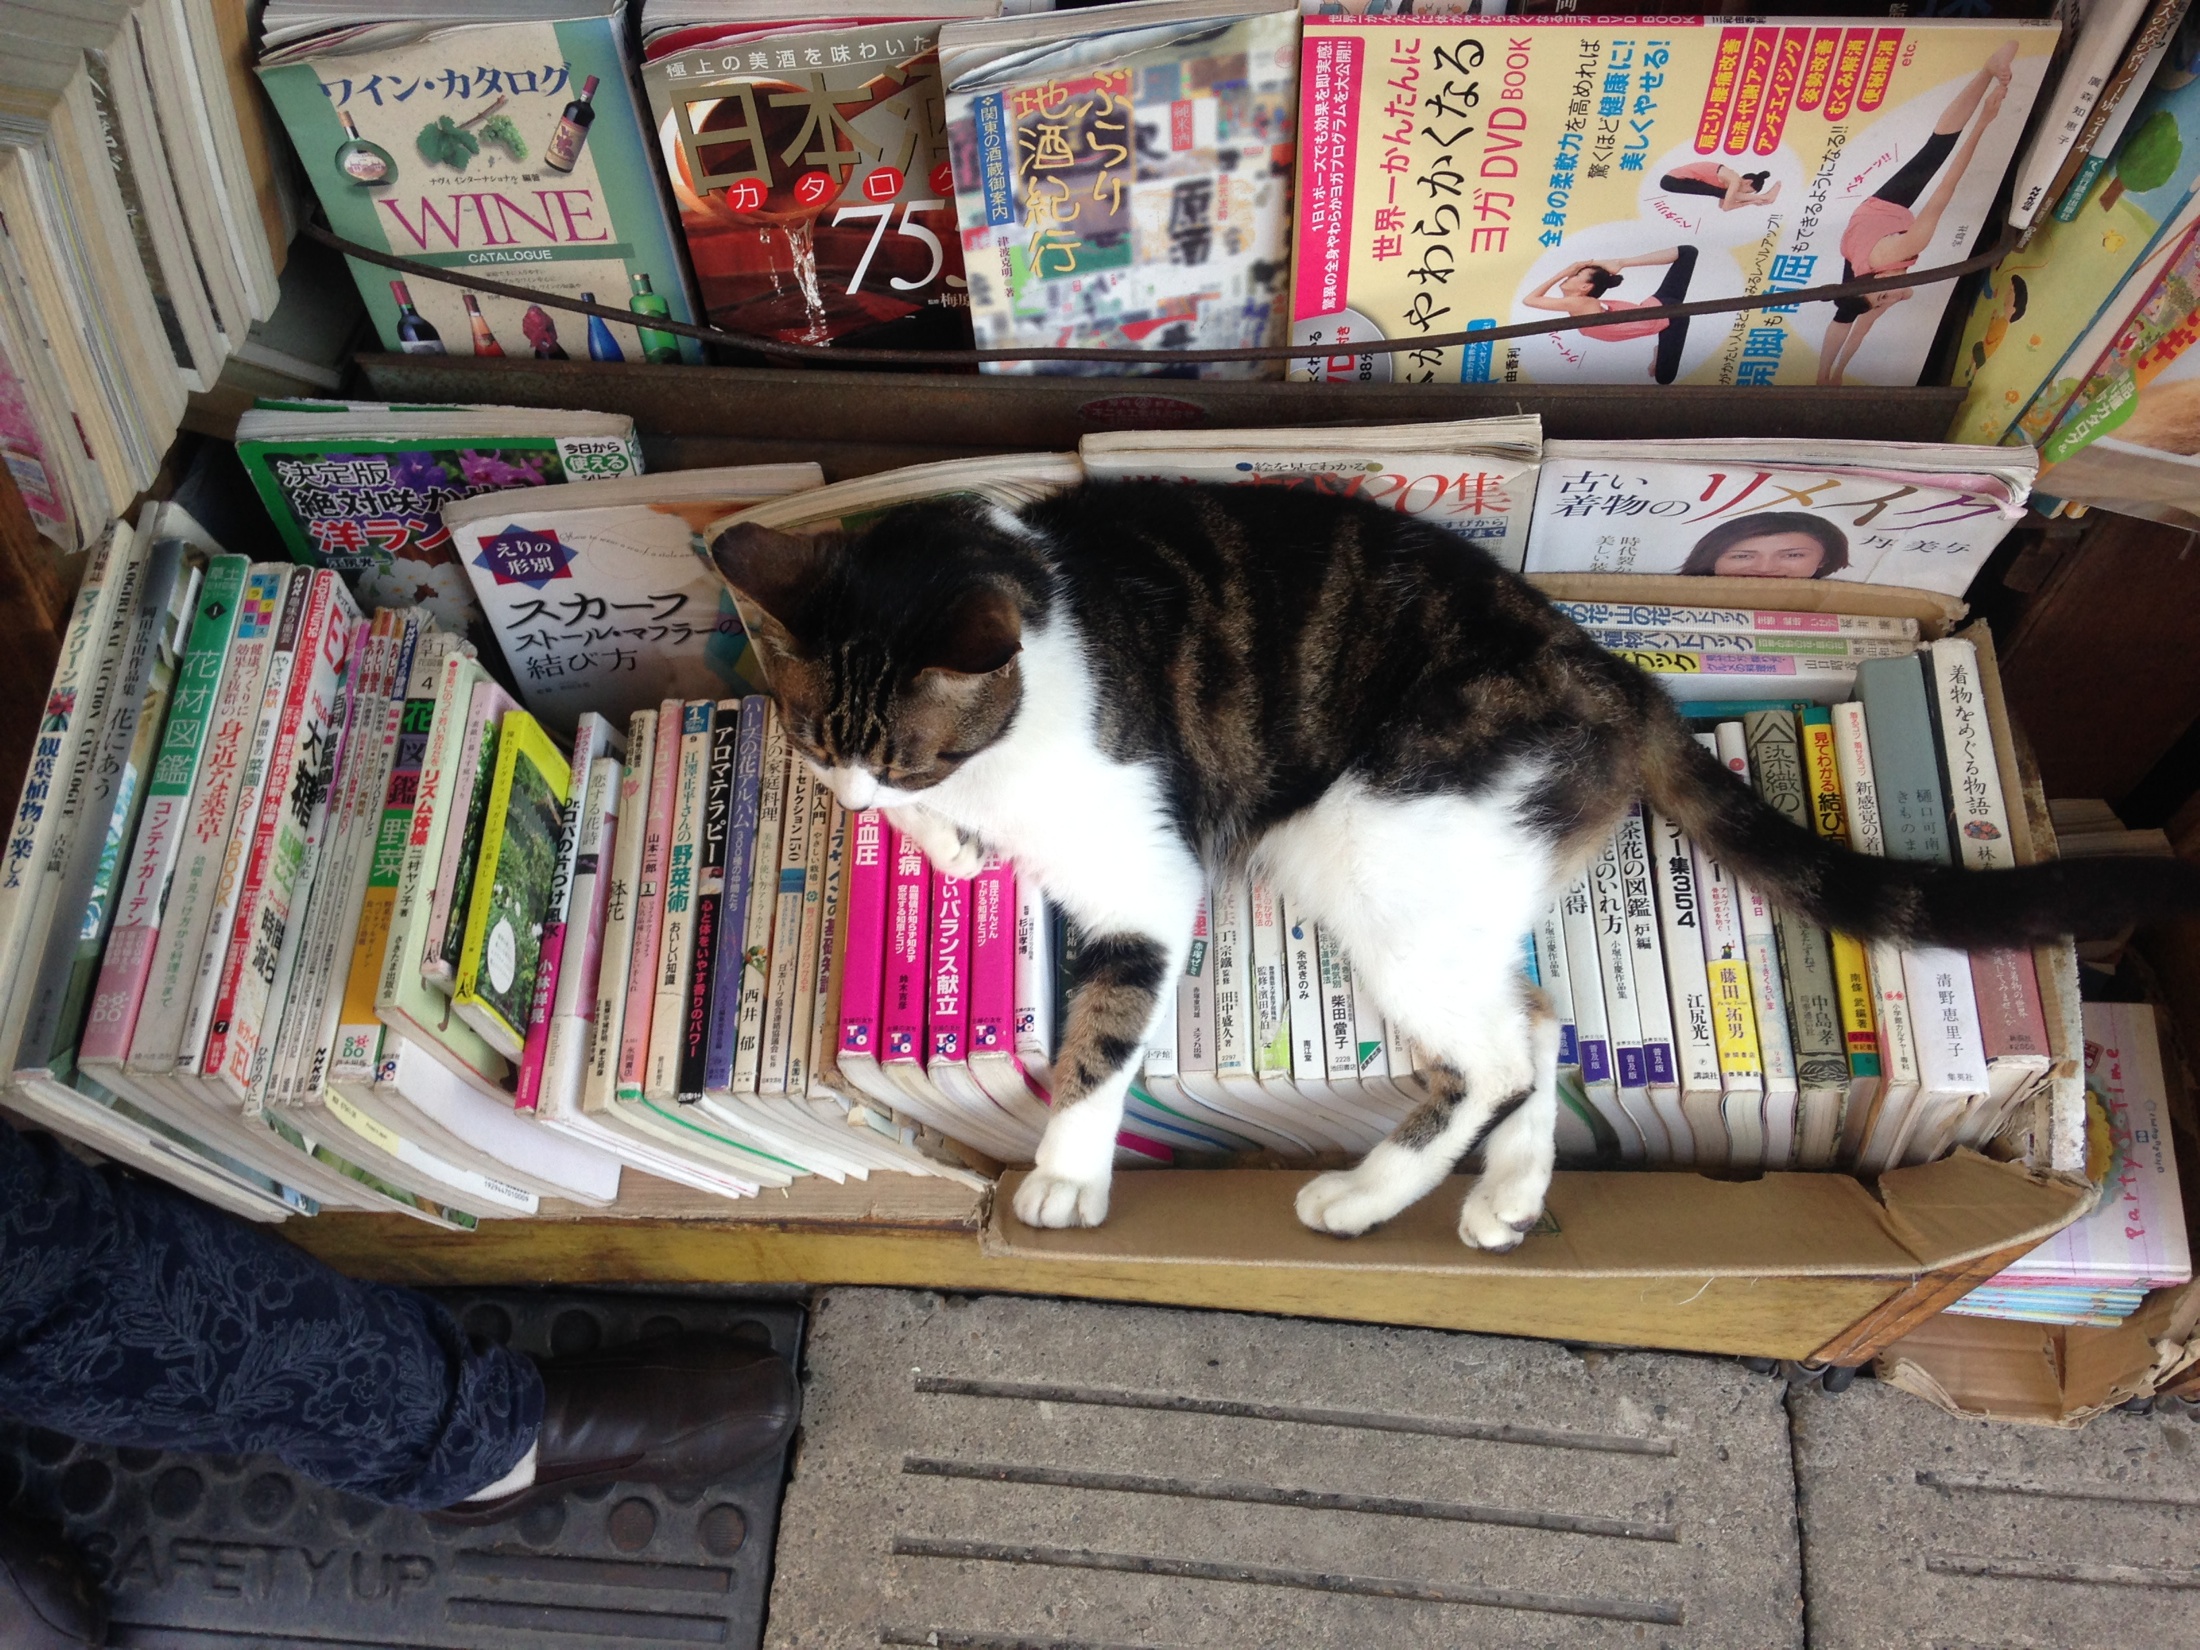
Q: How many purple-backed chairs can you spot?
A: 0